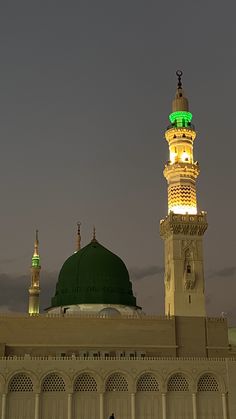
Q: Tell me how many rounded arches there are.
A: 7